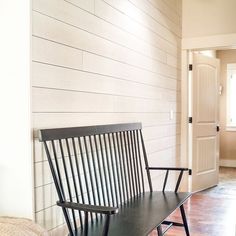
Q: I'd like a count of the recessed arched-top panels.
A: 1